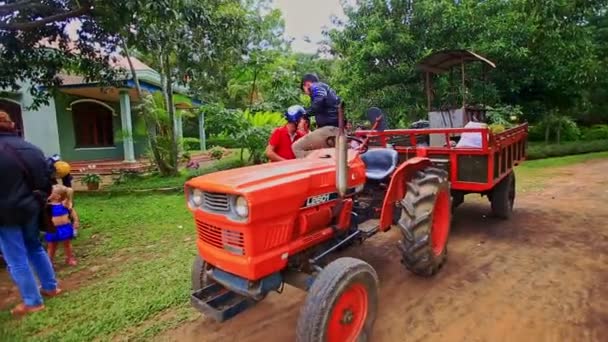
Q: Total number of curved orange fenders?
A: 1